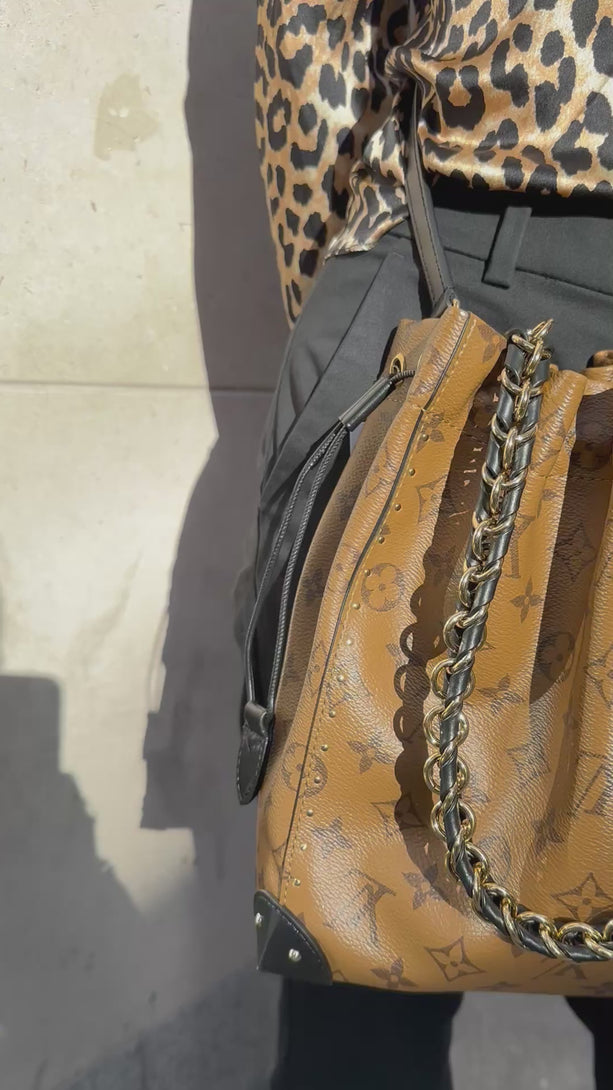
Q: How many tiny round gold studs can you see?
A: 14